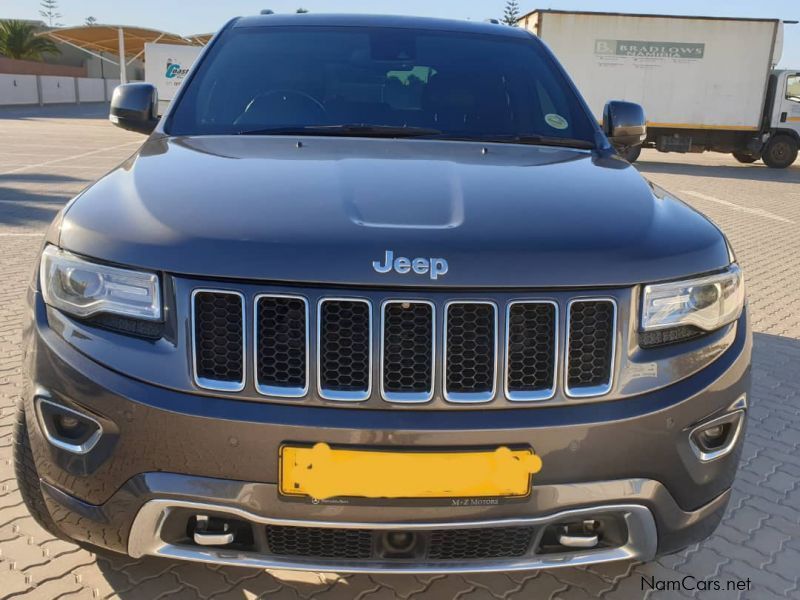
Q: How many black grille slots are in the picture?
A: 7